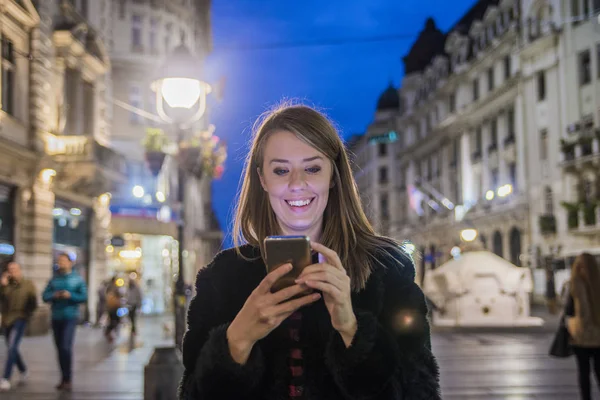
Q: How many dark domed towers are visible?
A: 2